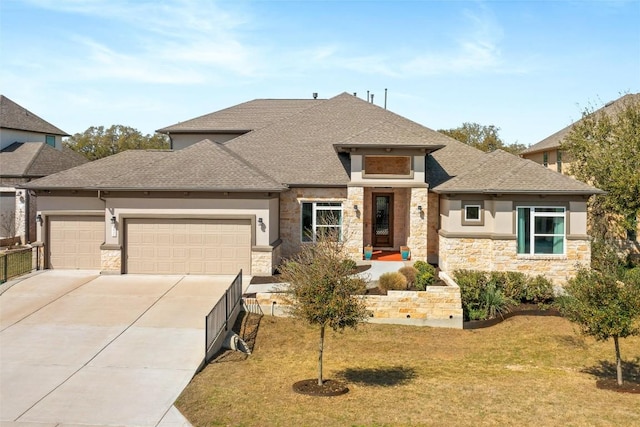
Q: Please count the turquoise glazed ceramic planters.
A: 2